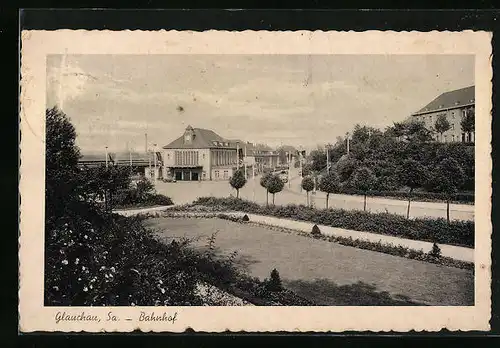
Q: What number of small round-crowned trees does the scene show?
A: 8